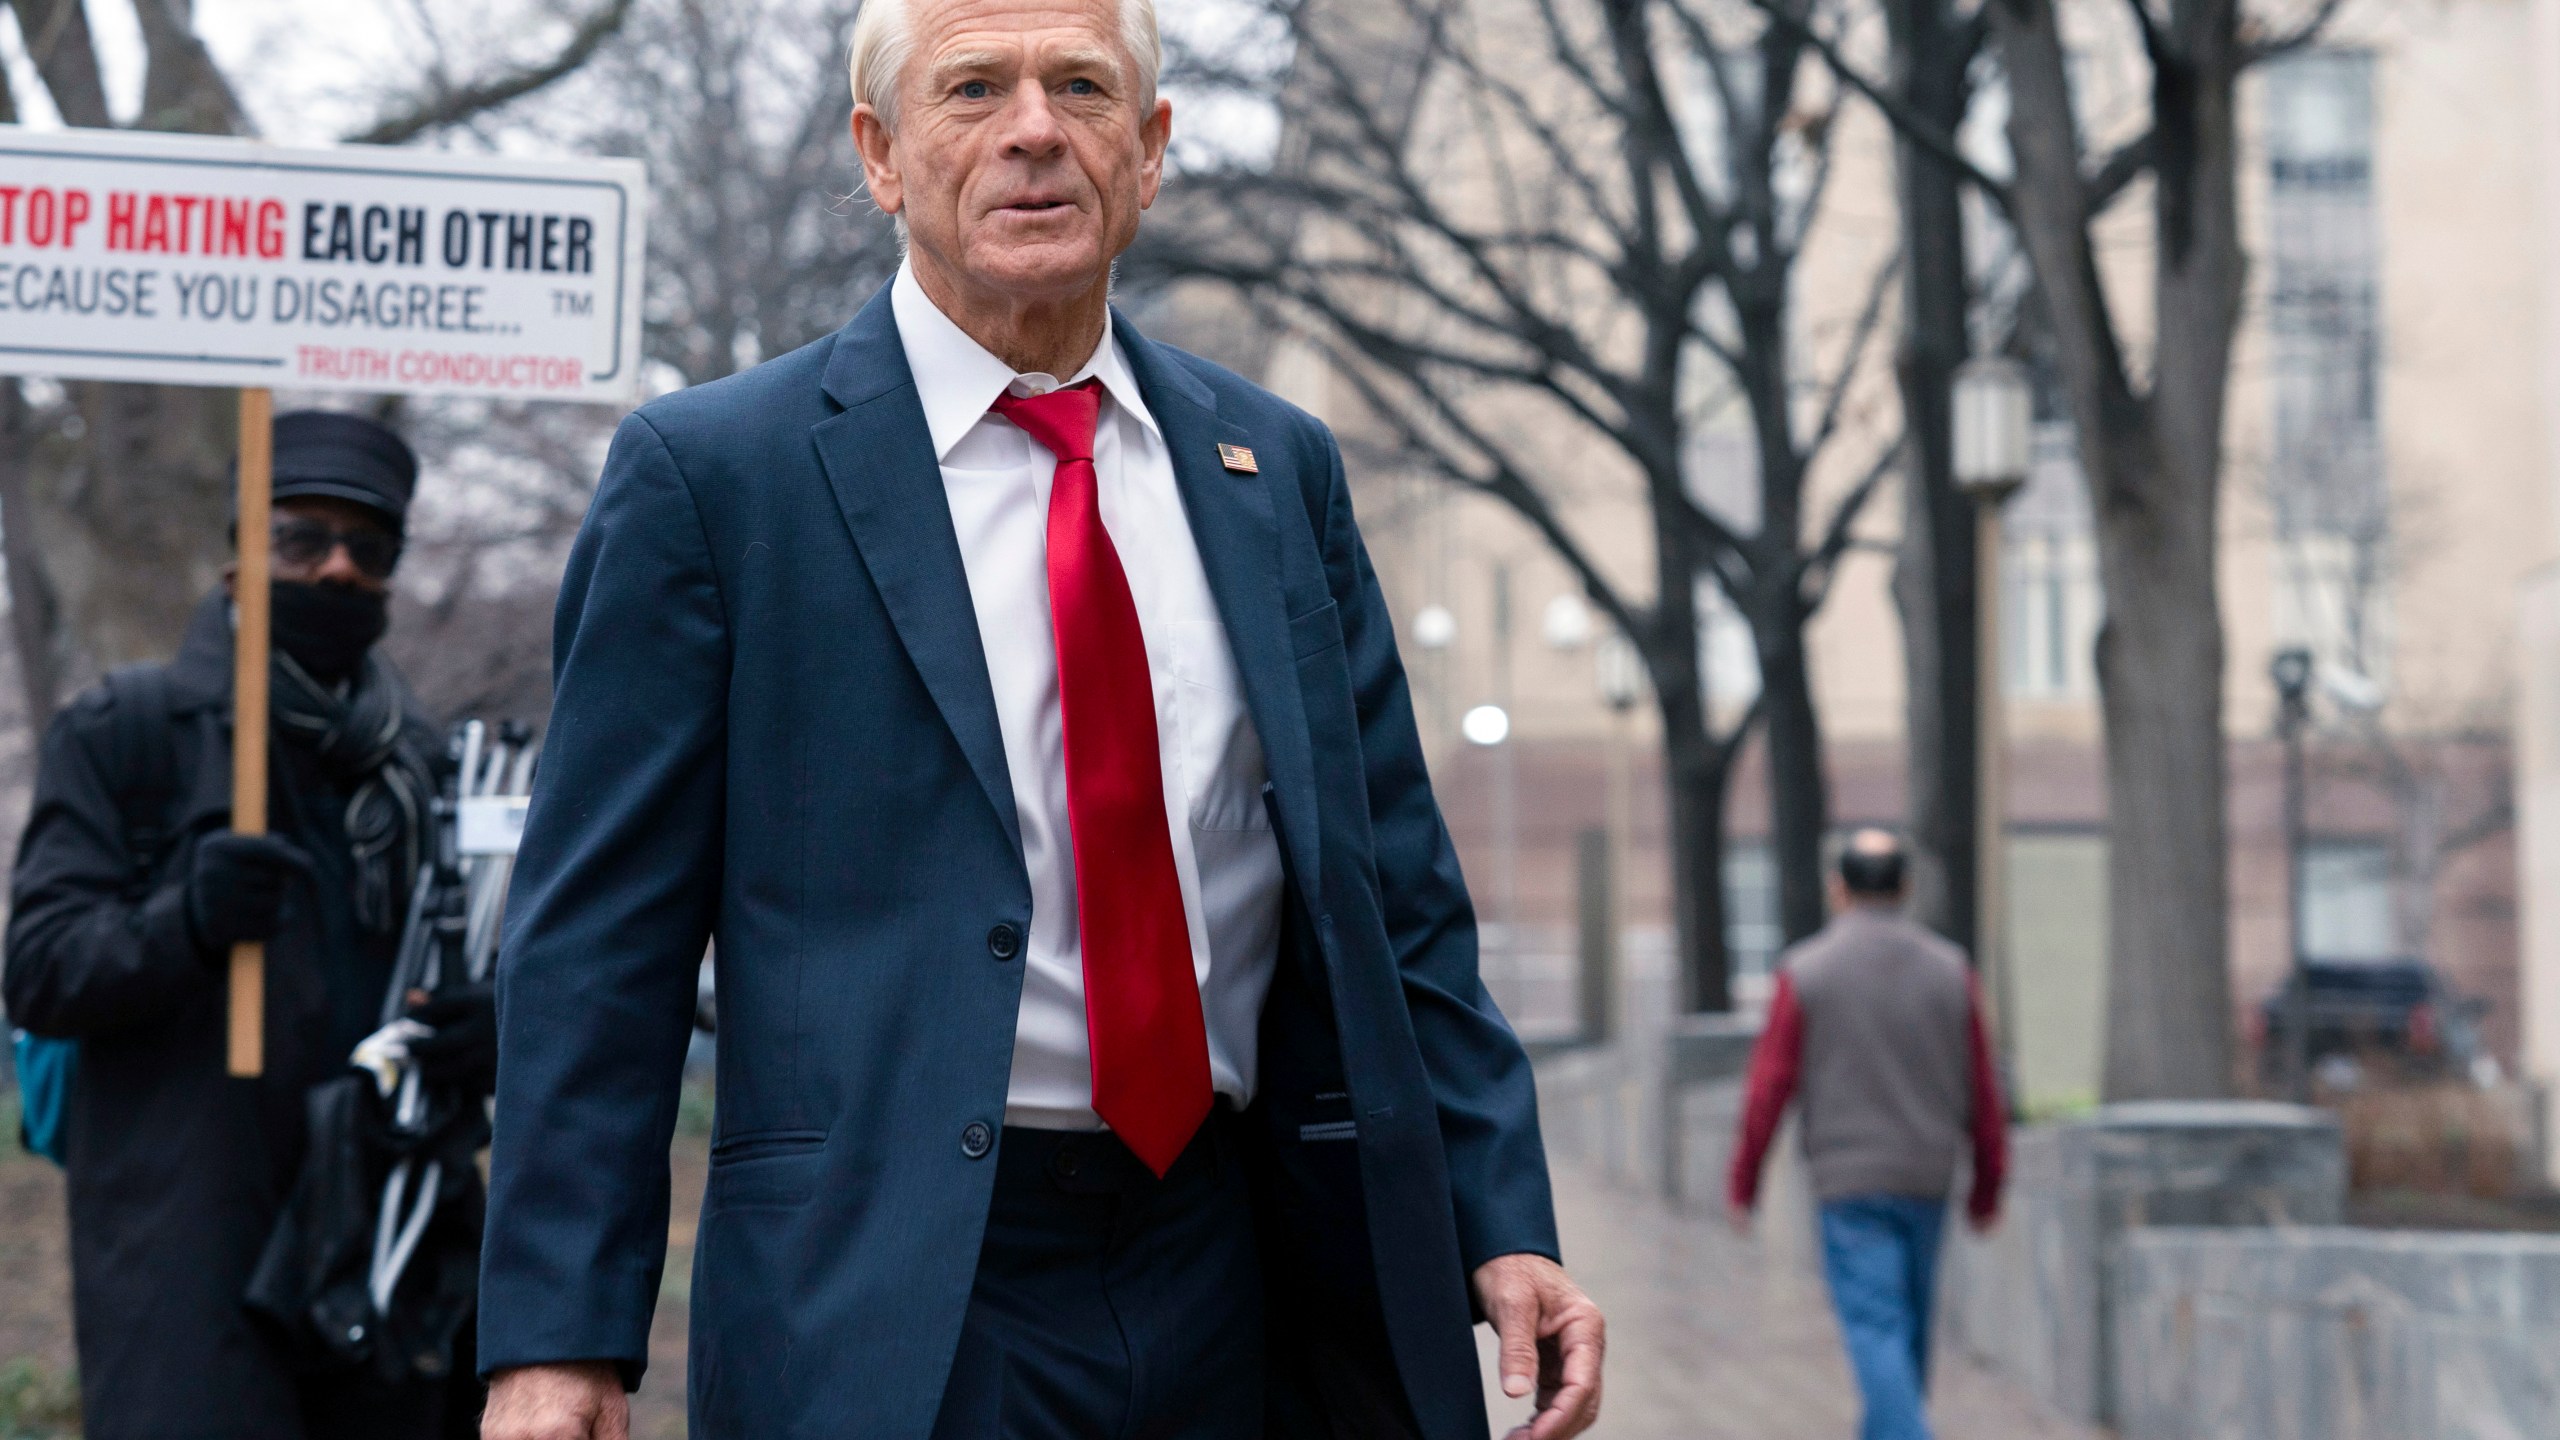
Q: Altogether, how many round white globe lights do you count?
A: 3